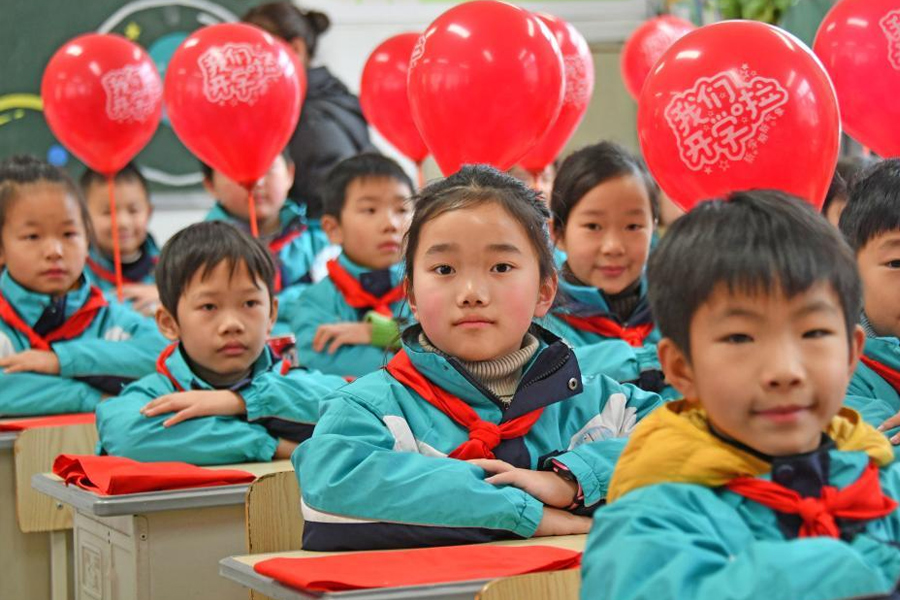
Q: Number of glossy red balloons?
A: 9